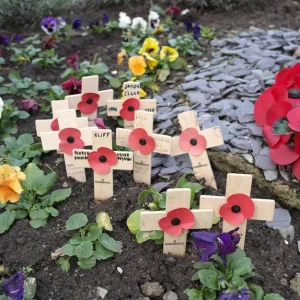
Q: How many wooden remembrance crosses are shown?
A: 9